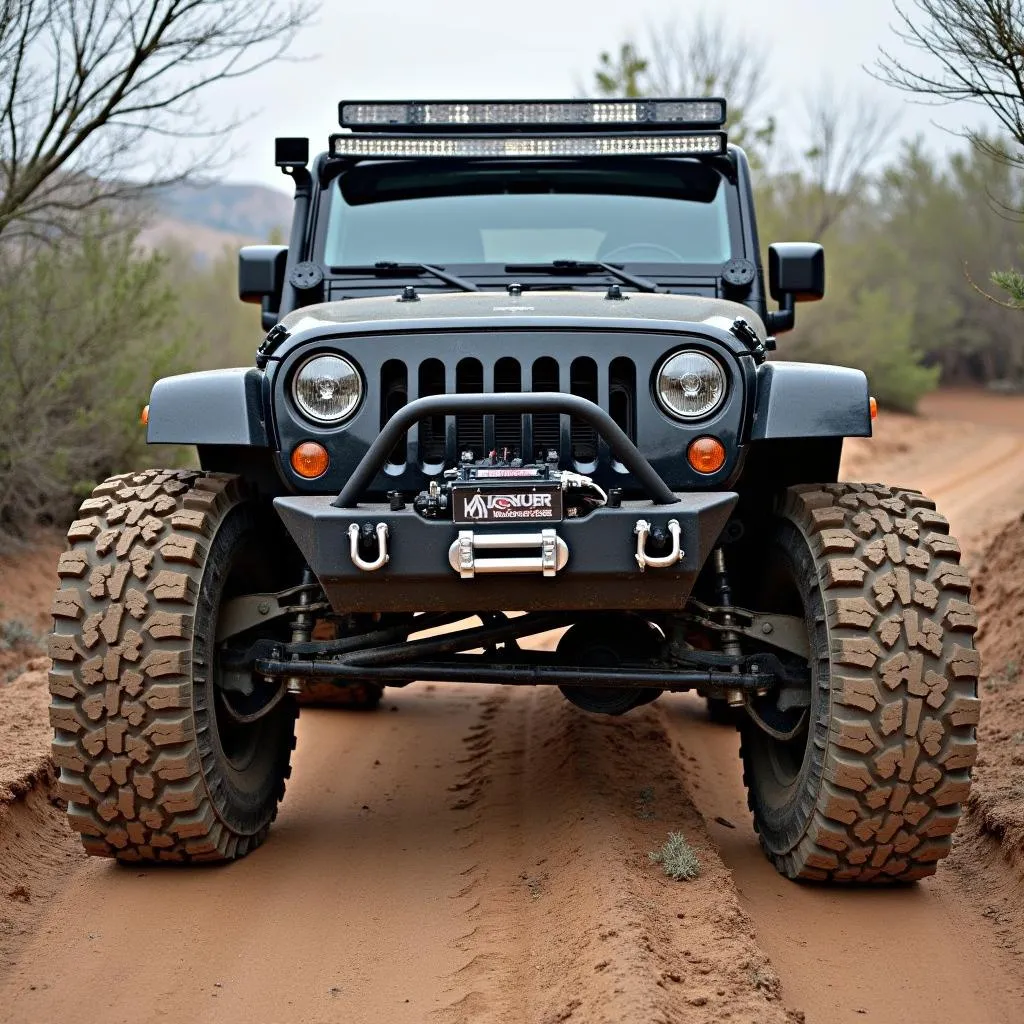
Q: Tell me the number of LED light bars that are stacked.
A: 2